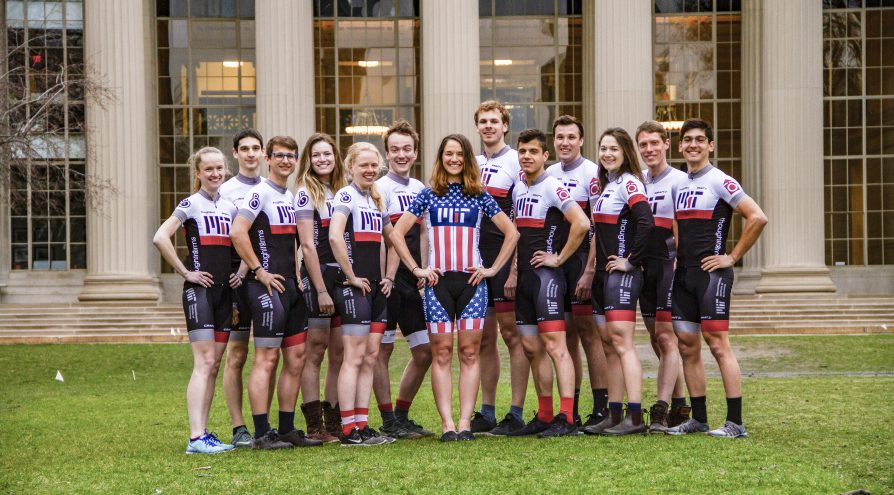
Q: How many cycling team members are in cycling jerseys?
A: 13